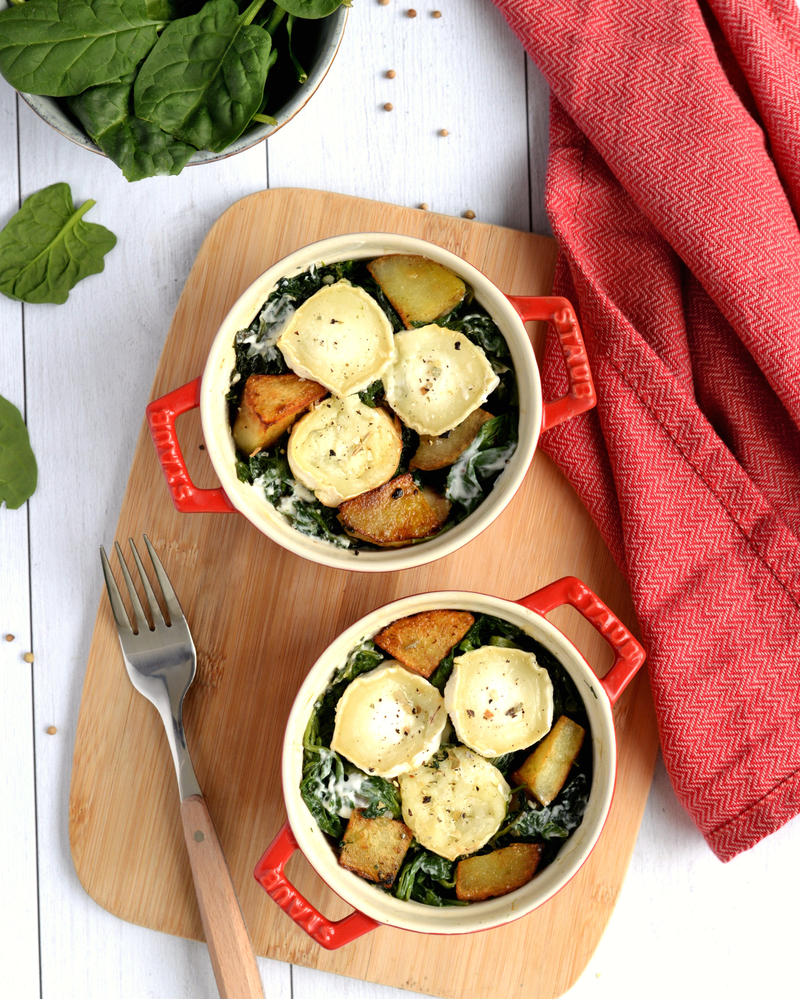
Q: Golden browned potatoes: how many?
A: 8